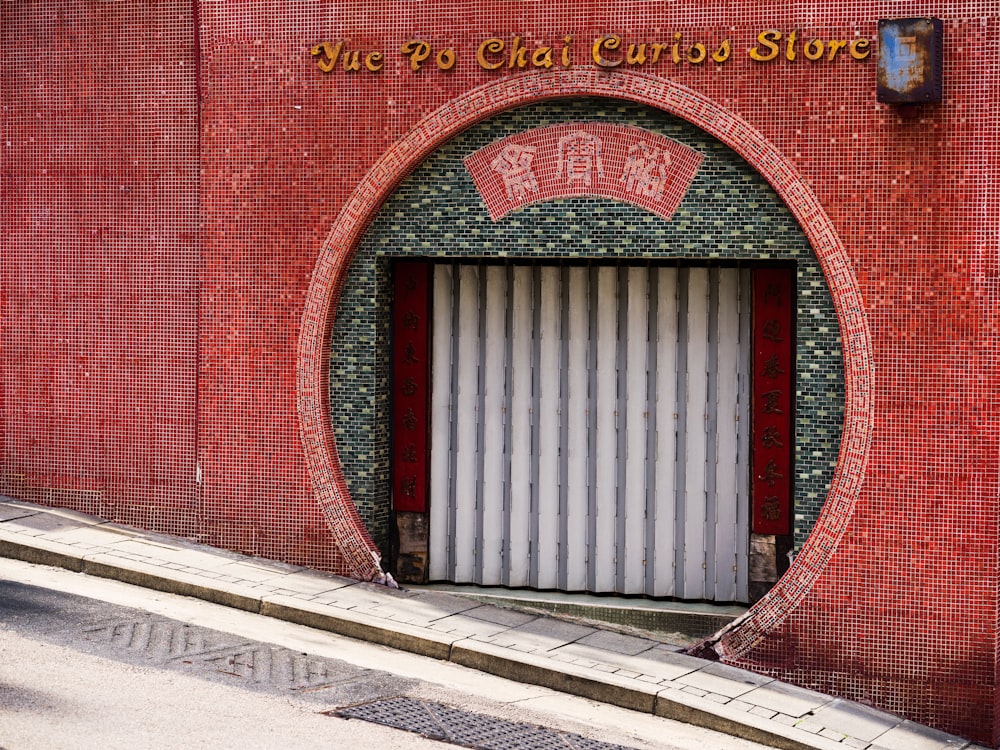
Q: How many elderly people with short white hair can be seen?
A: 0